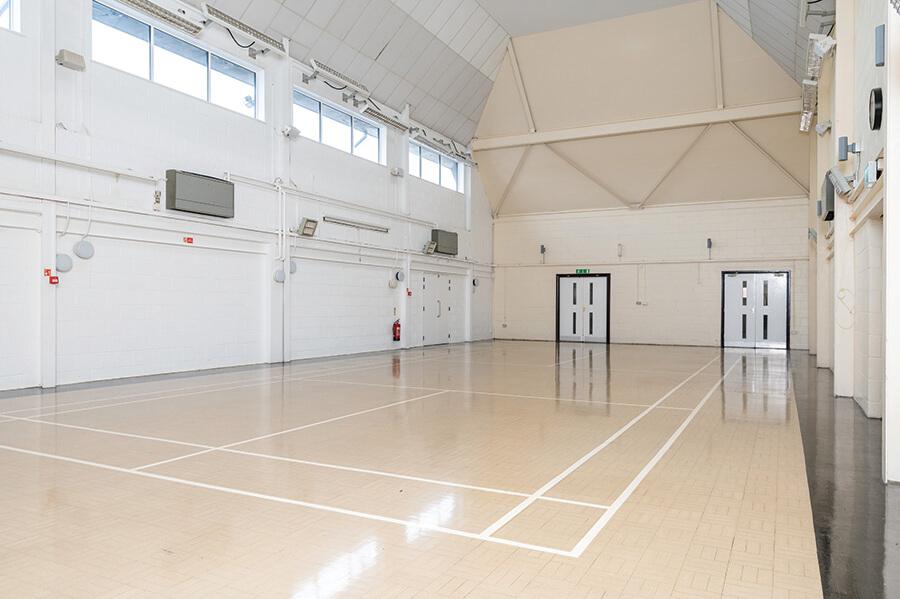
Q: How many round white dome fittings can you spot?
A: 7